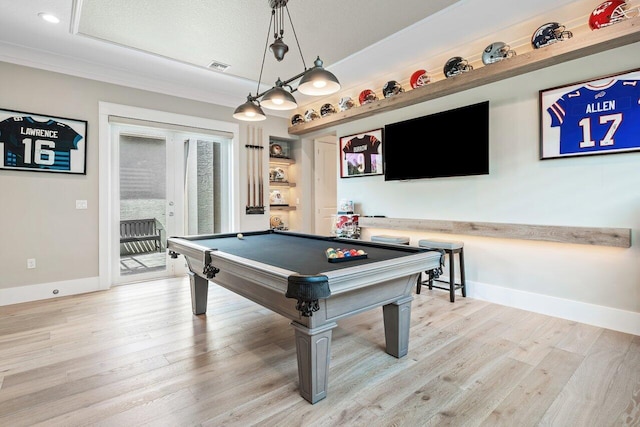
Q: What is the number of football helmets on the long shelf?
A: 11